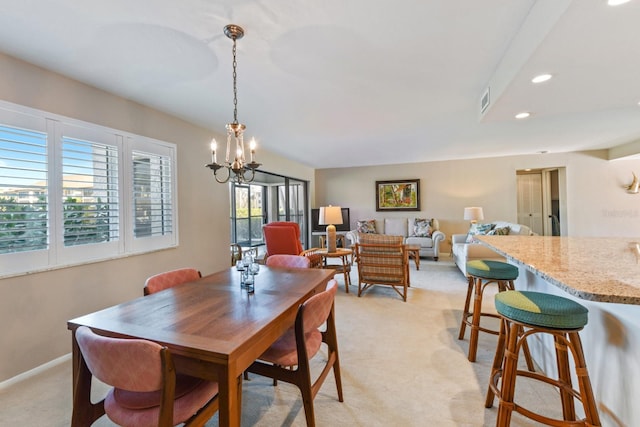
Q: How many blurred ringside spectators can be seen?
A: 0